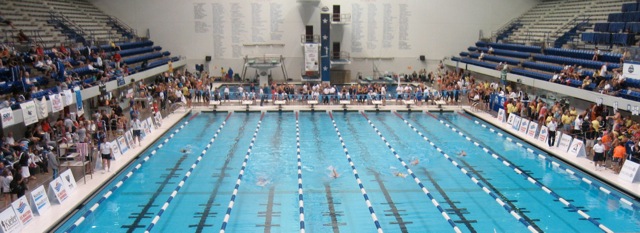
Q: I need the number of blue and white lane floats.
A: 9